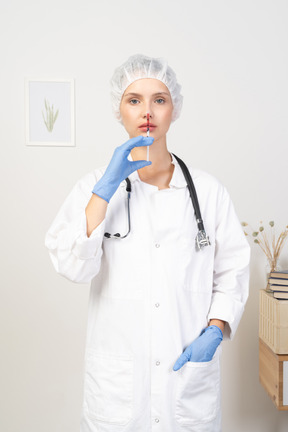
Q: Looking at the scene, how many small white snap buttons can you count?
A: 4